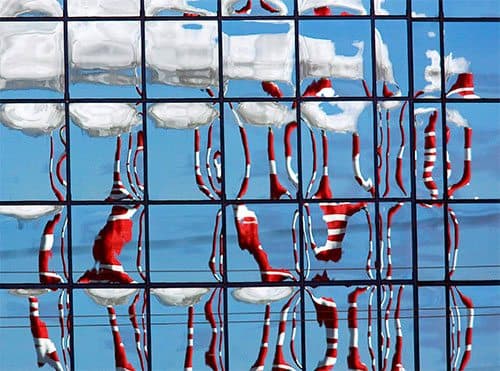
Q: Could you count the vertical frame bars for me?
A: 7